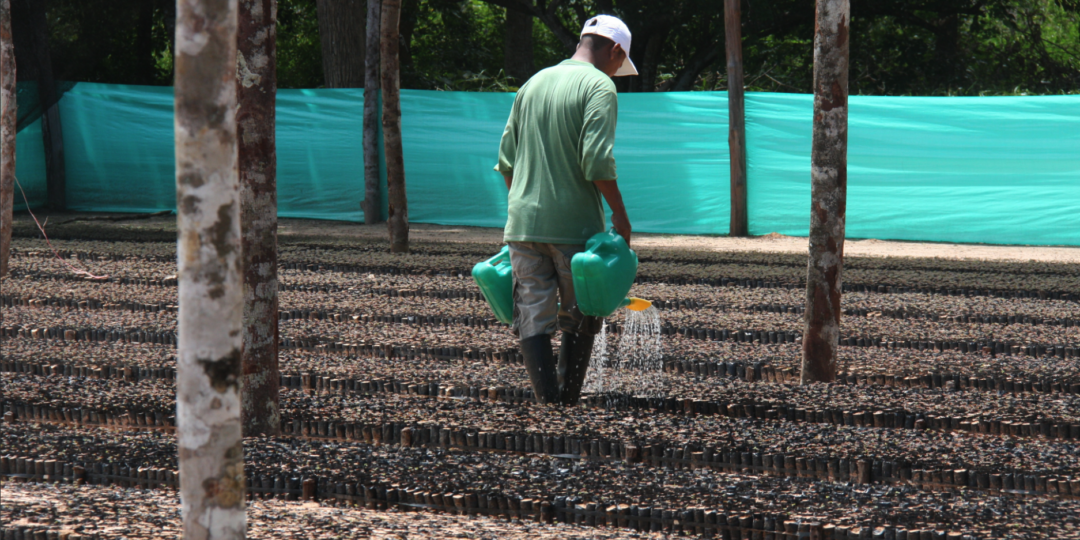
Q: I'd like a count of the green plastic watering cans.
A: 2